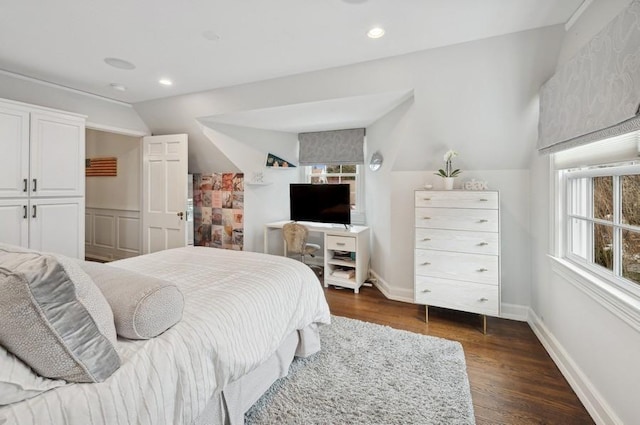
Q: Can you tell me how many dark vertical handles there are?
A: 4